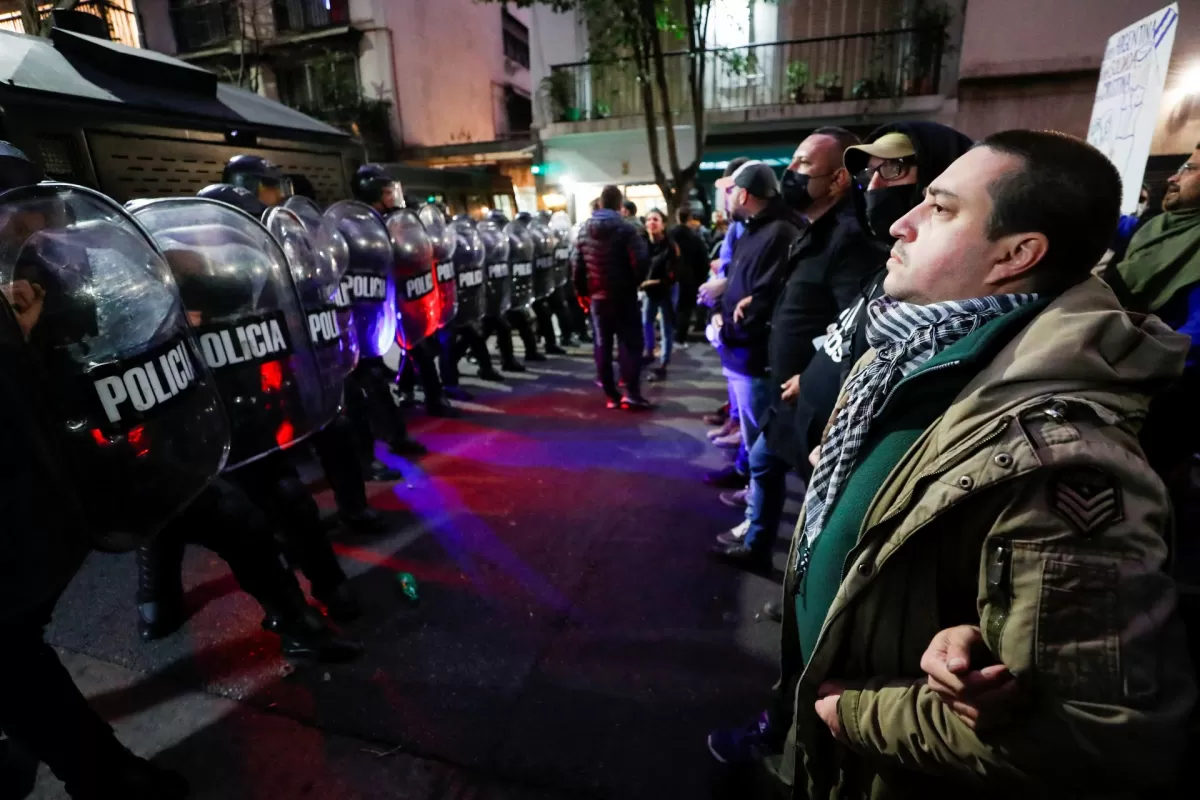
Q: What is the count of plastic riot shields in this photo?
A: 12